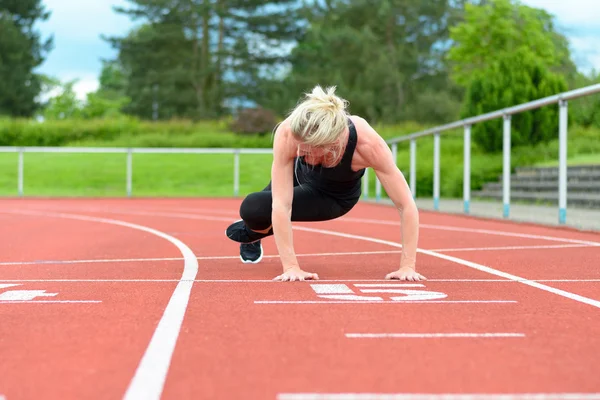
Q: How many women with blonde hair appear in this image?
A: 1